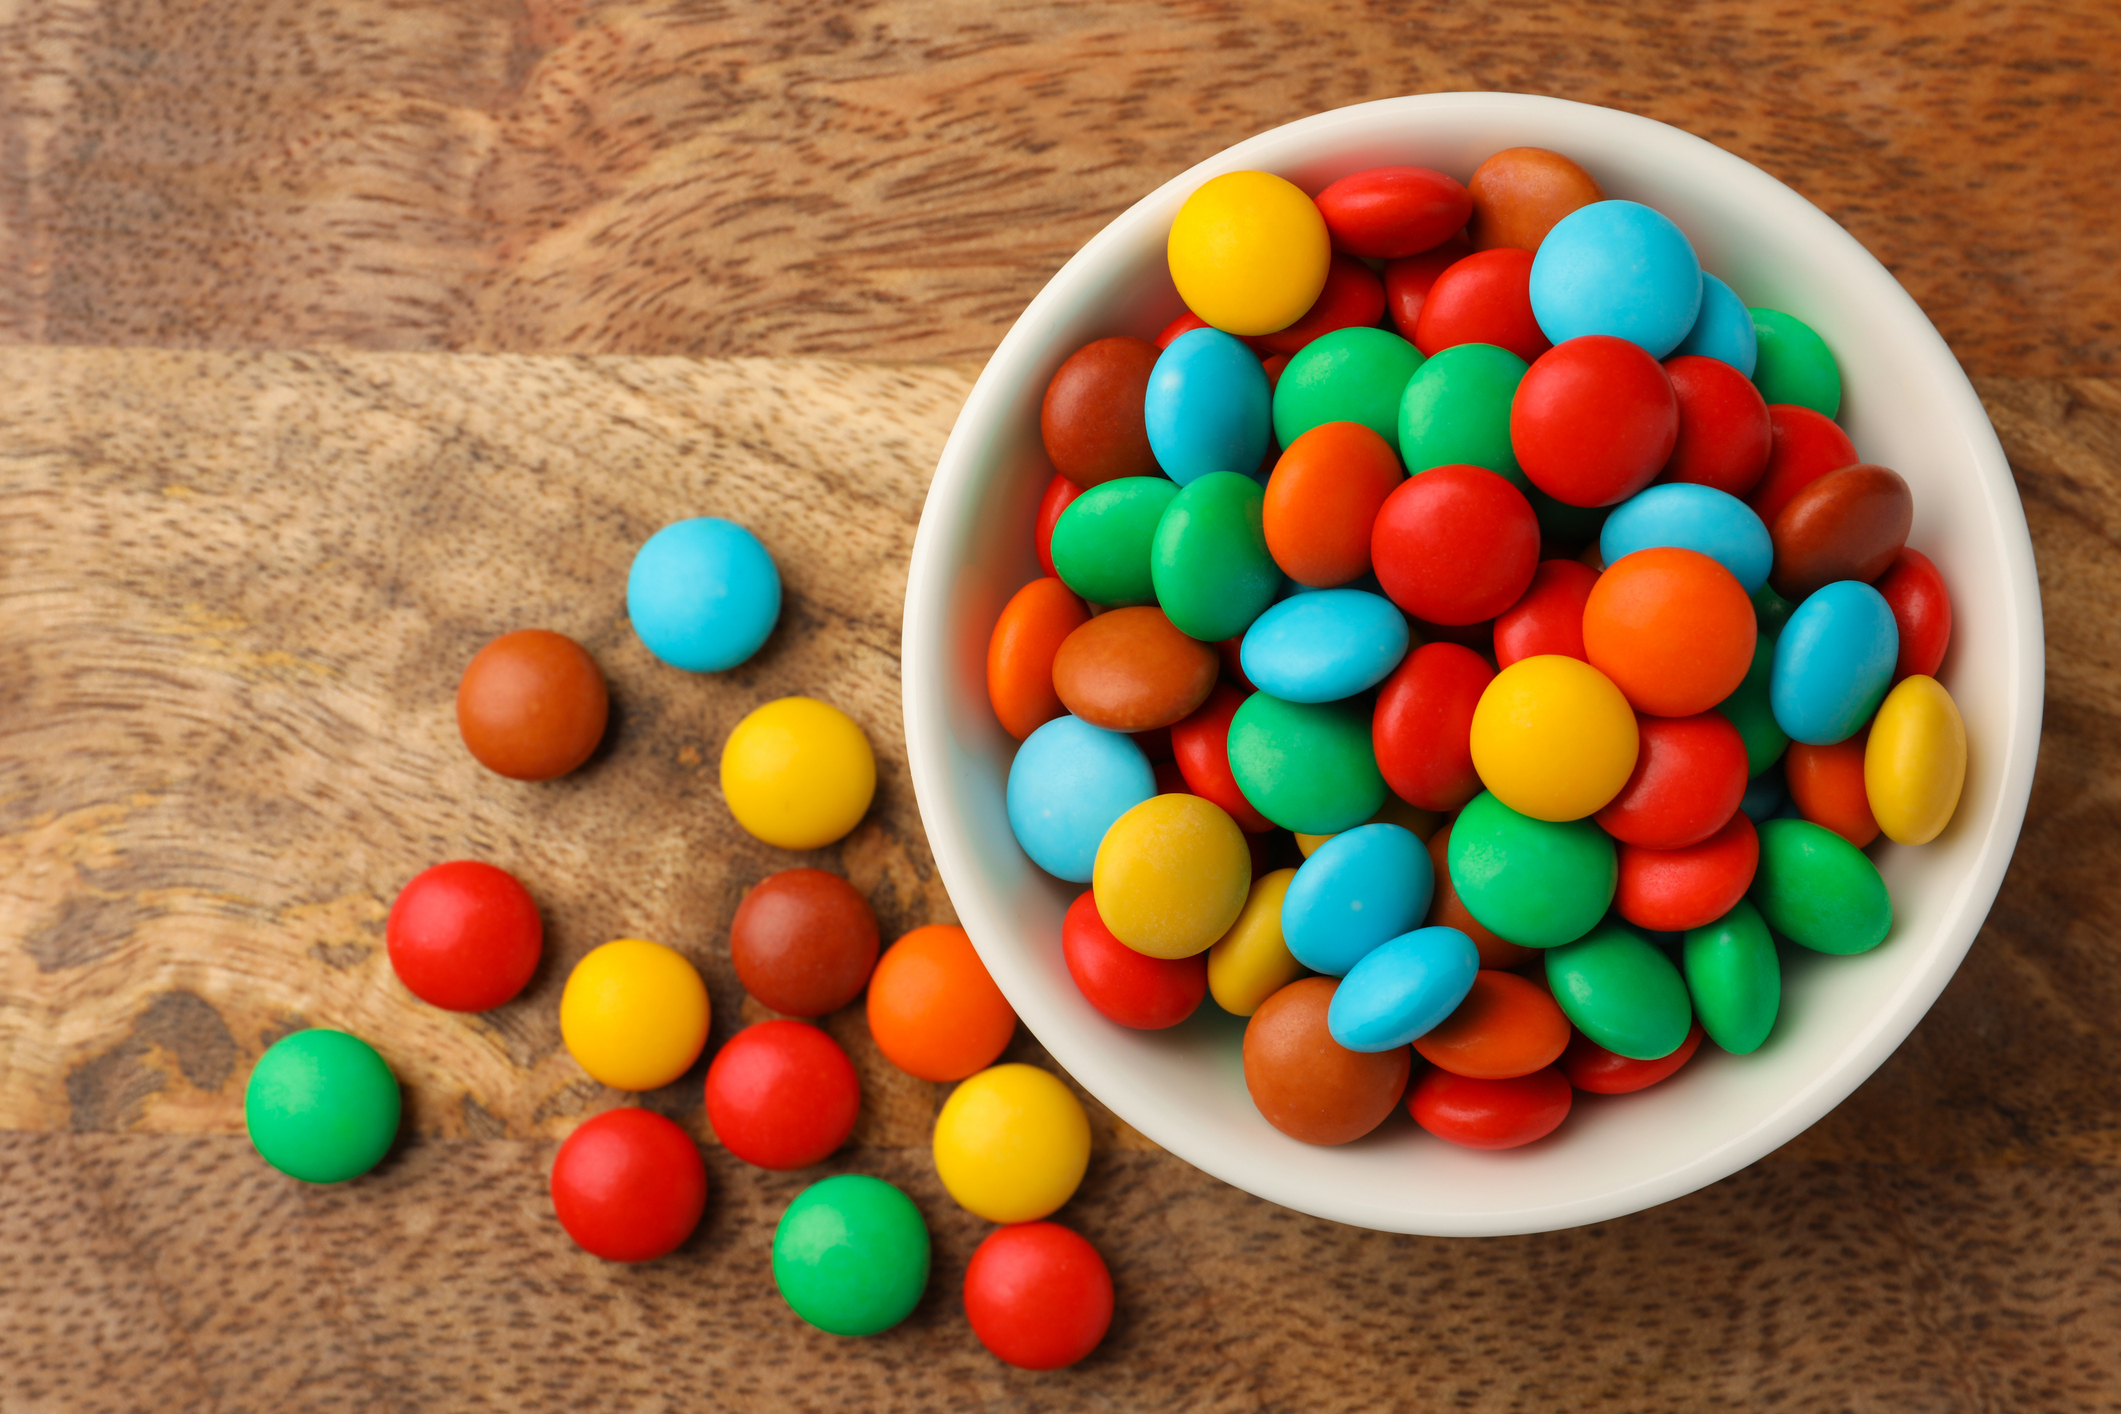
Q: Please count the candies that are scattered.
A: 13